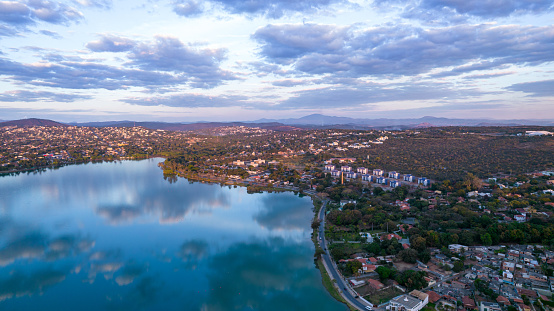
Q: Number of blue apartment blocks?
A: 12